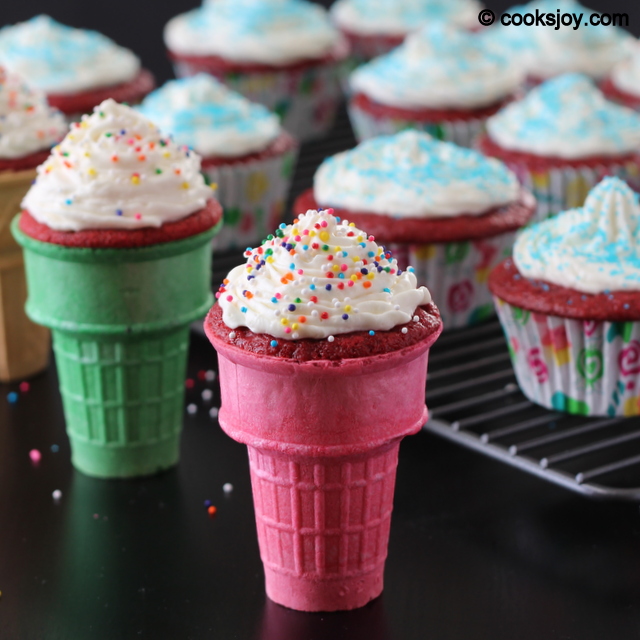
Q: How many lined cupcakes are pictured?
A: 10